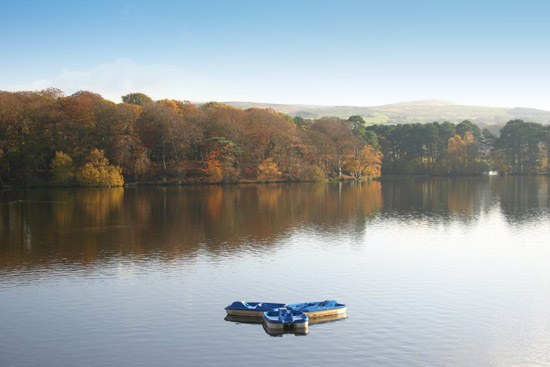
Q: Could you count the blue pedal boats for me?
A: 3